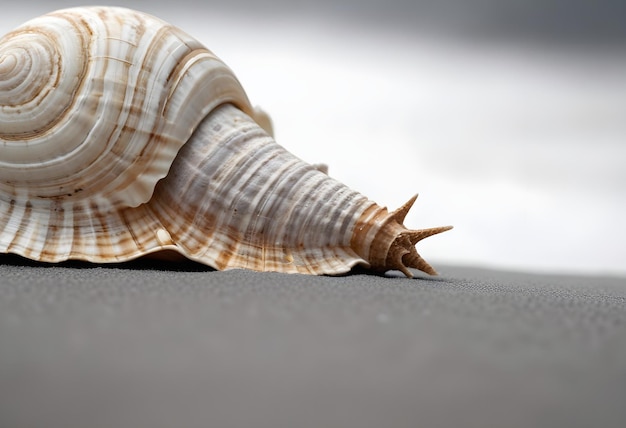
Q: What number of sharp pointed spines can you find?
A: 4